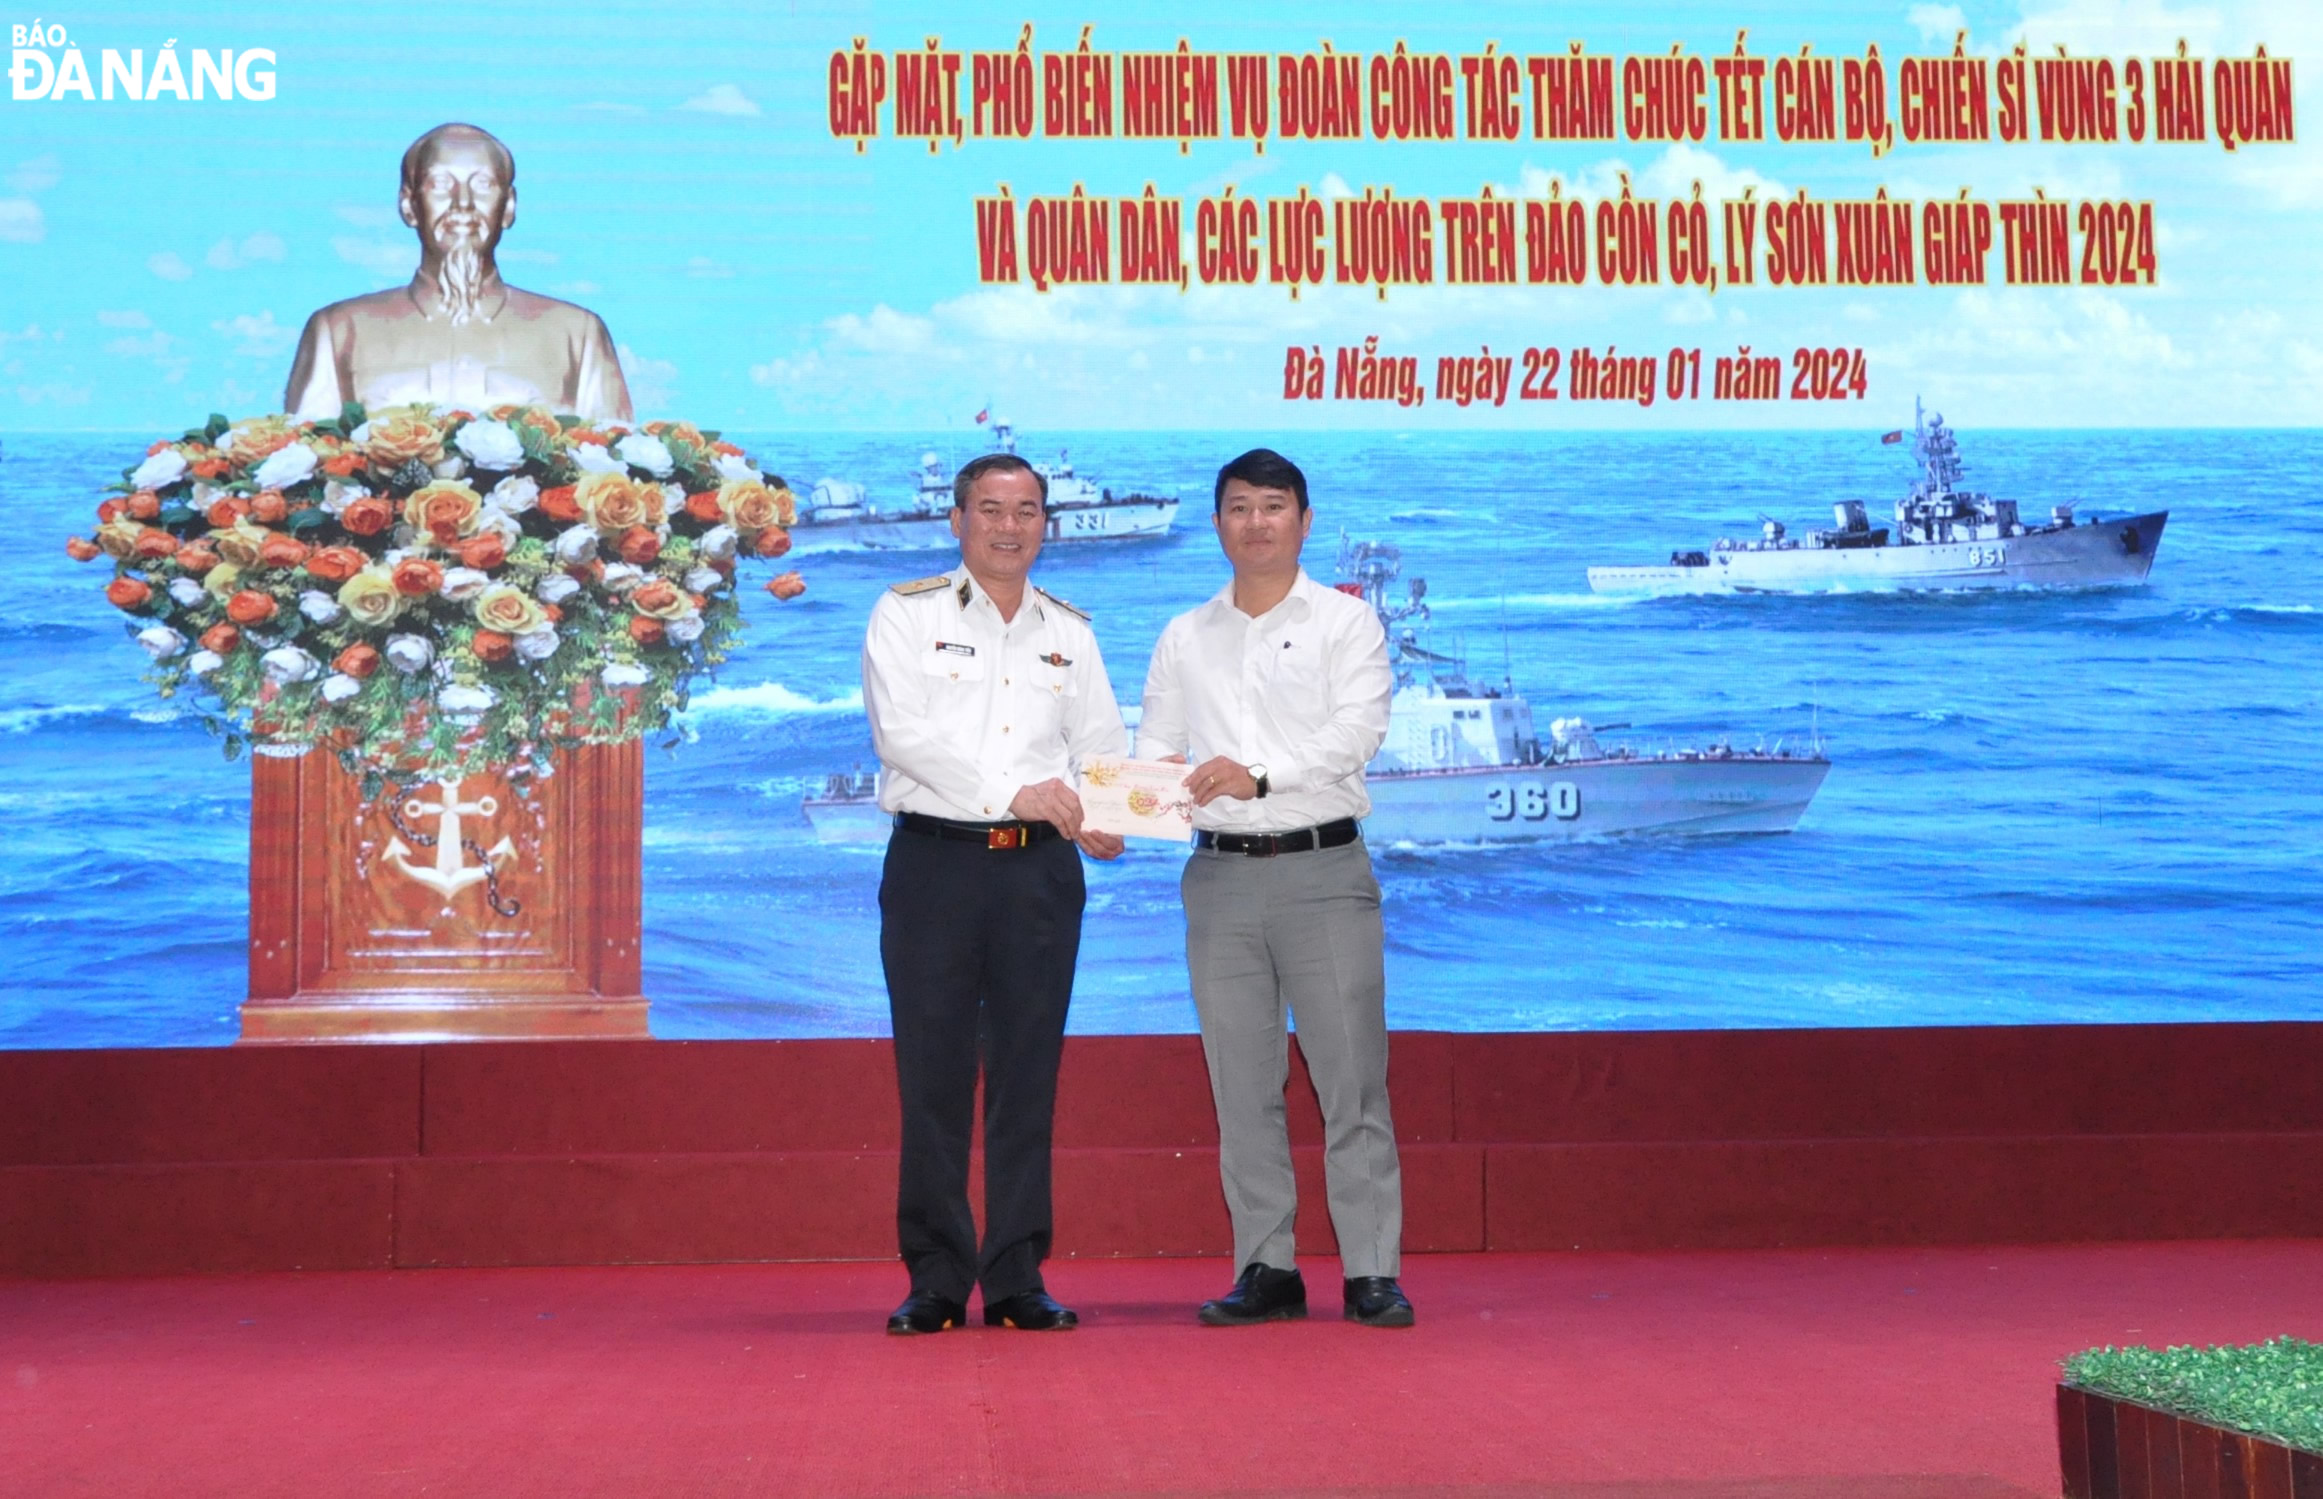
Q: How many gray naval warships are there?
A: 3